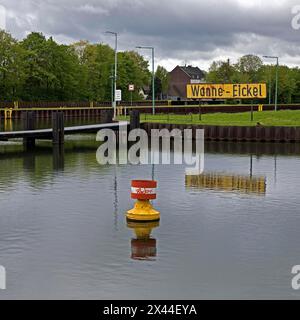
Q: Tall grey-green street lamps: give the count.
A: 3